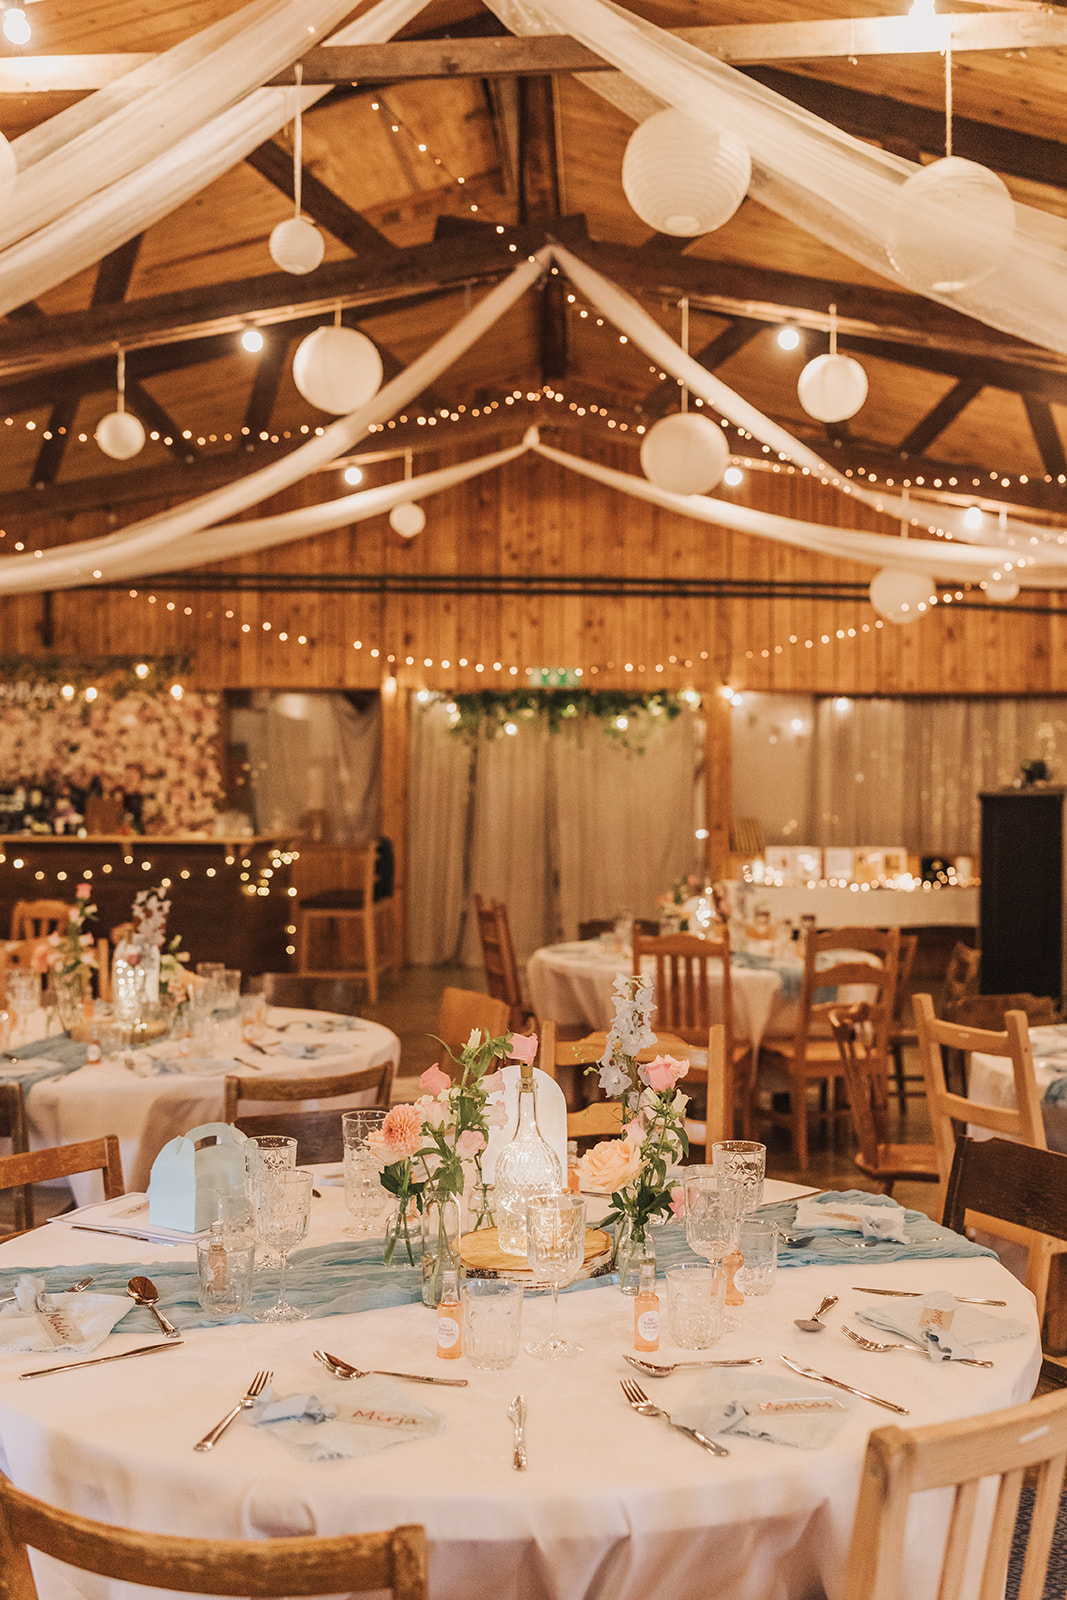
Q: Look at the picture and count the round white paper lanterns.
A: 11